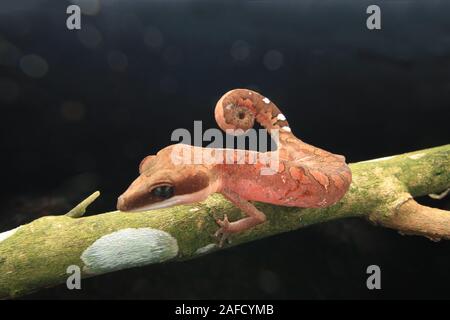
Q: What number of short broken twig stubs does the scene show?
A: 1